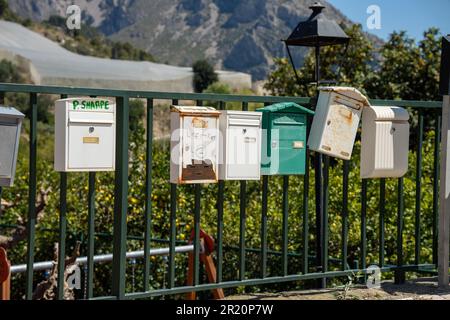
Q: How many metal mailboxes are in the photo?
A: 7